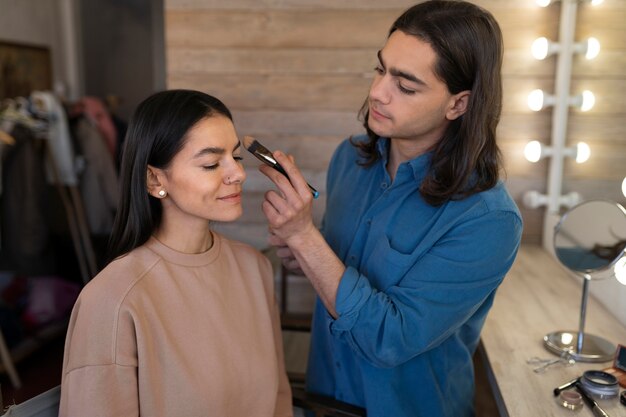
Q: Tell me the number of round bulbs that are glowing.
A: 10